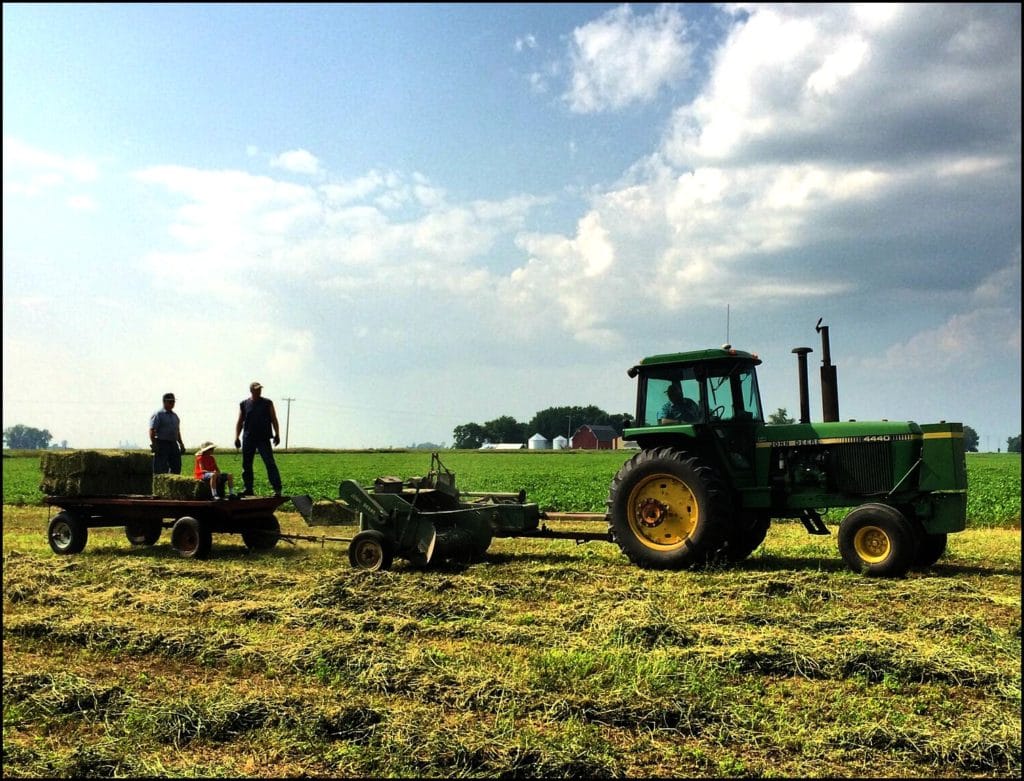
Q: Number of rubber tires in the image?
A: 9